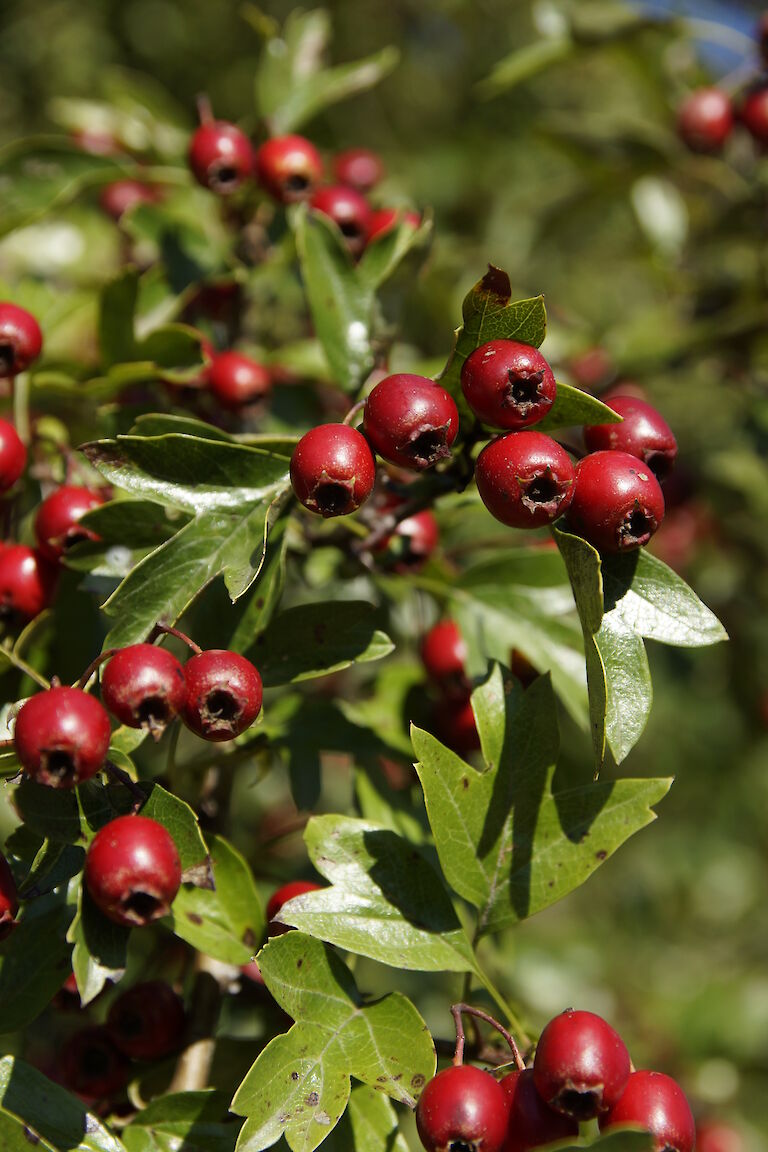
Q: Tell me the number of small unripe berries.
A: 0